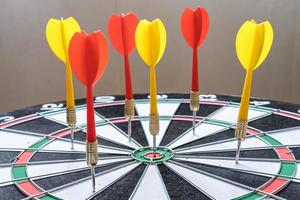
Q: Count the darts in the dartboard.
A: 6